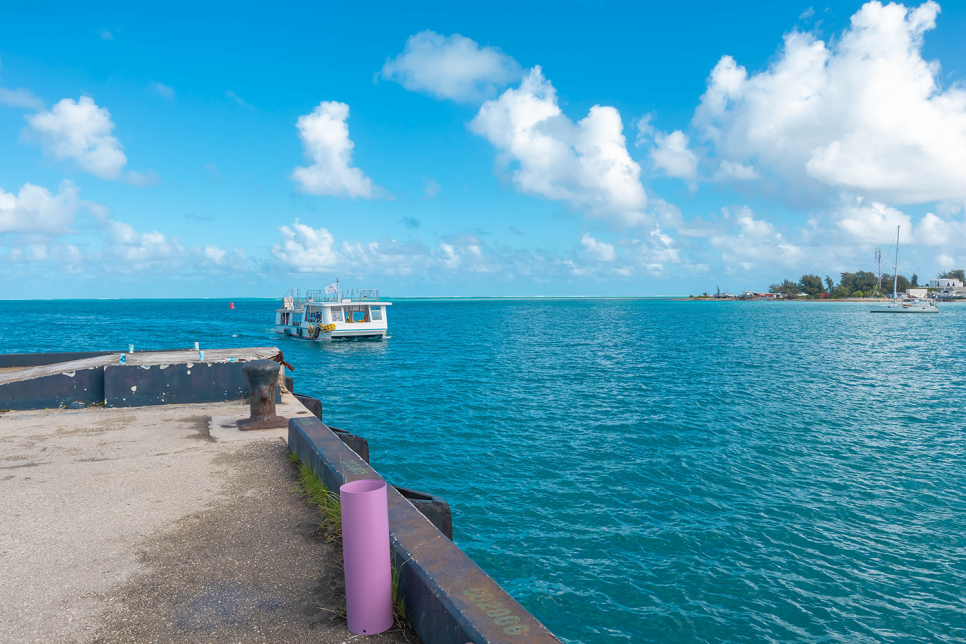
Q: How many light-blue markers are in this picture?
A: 4